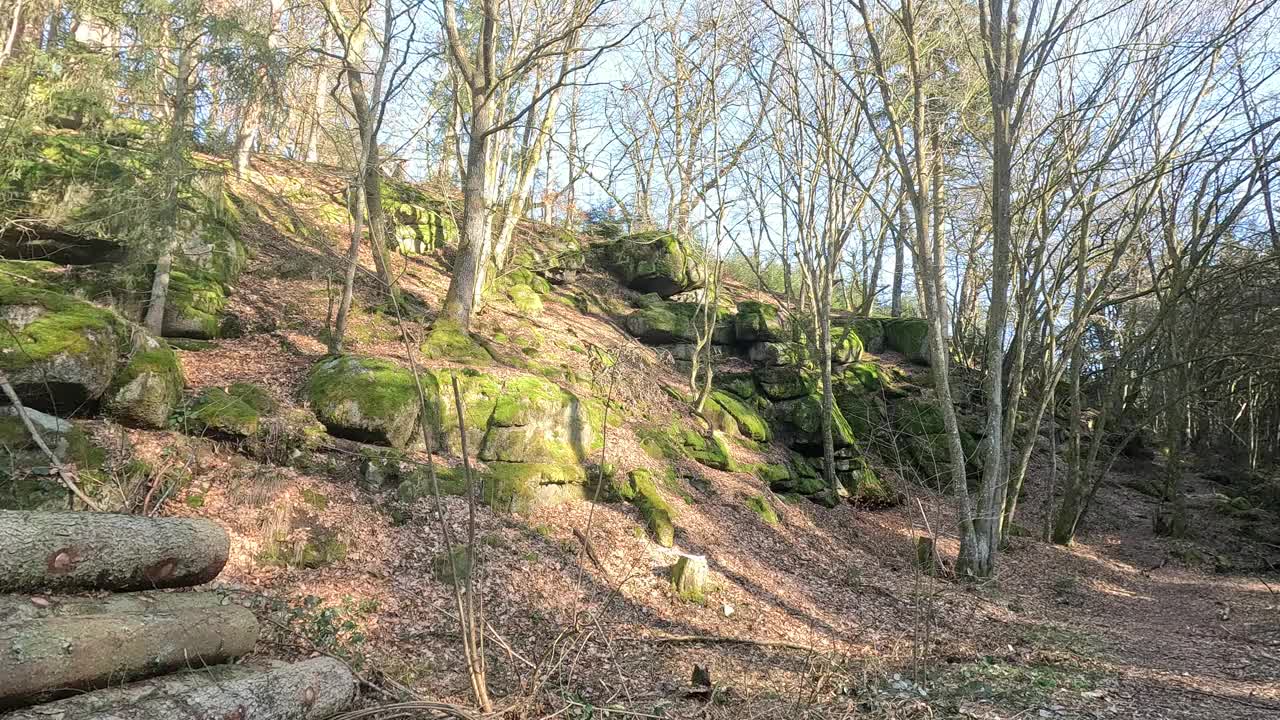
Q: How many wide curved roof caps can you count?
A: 0